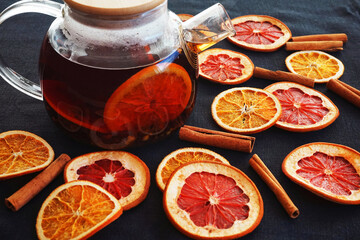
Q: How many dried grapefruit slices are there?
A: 6